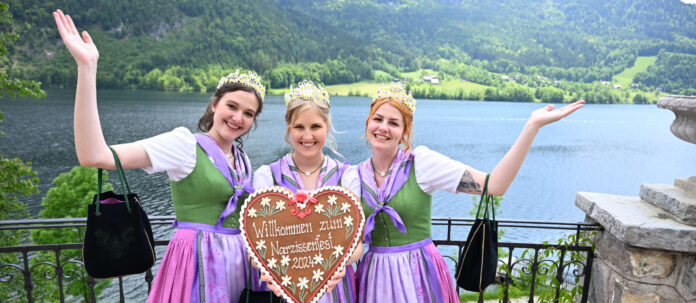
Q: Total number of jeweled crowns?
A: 3